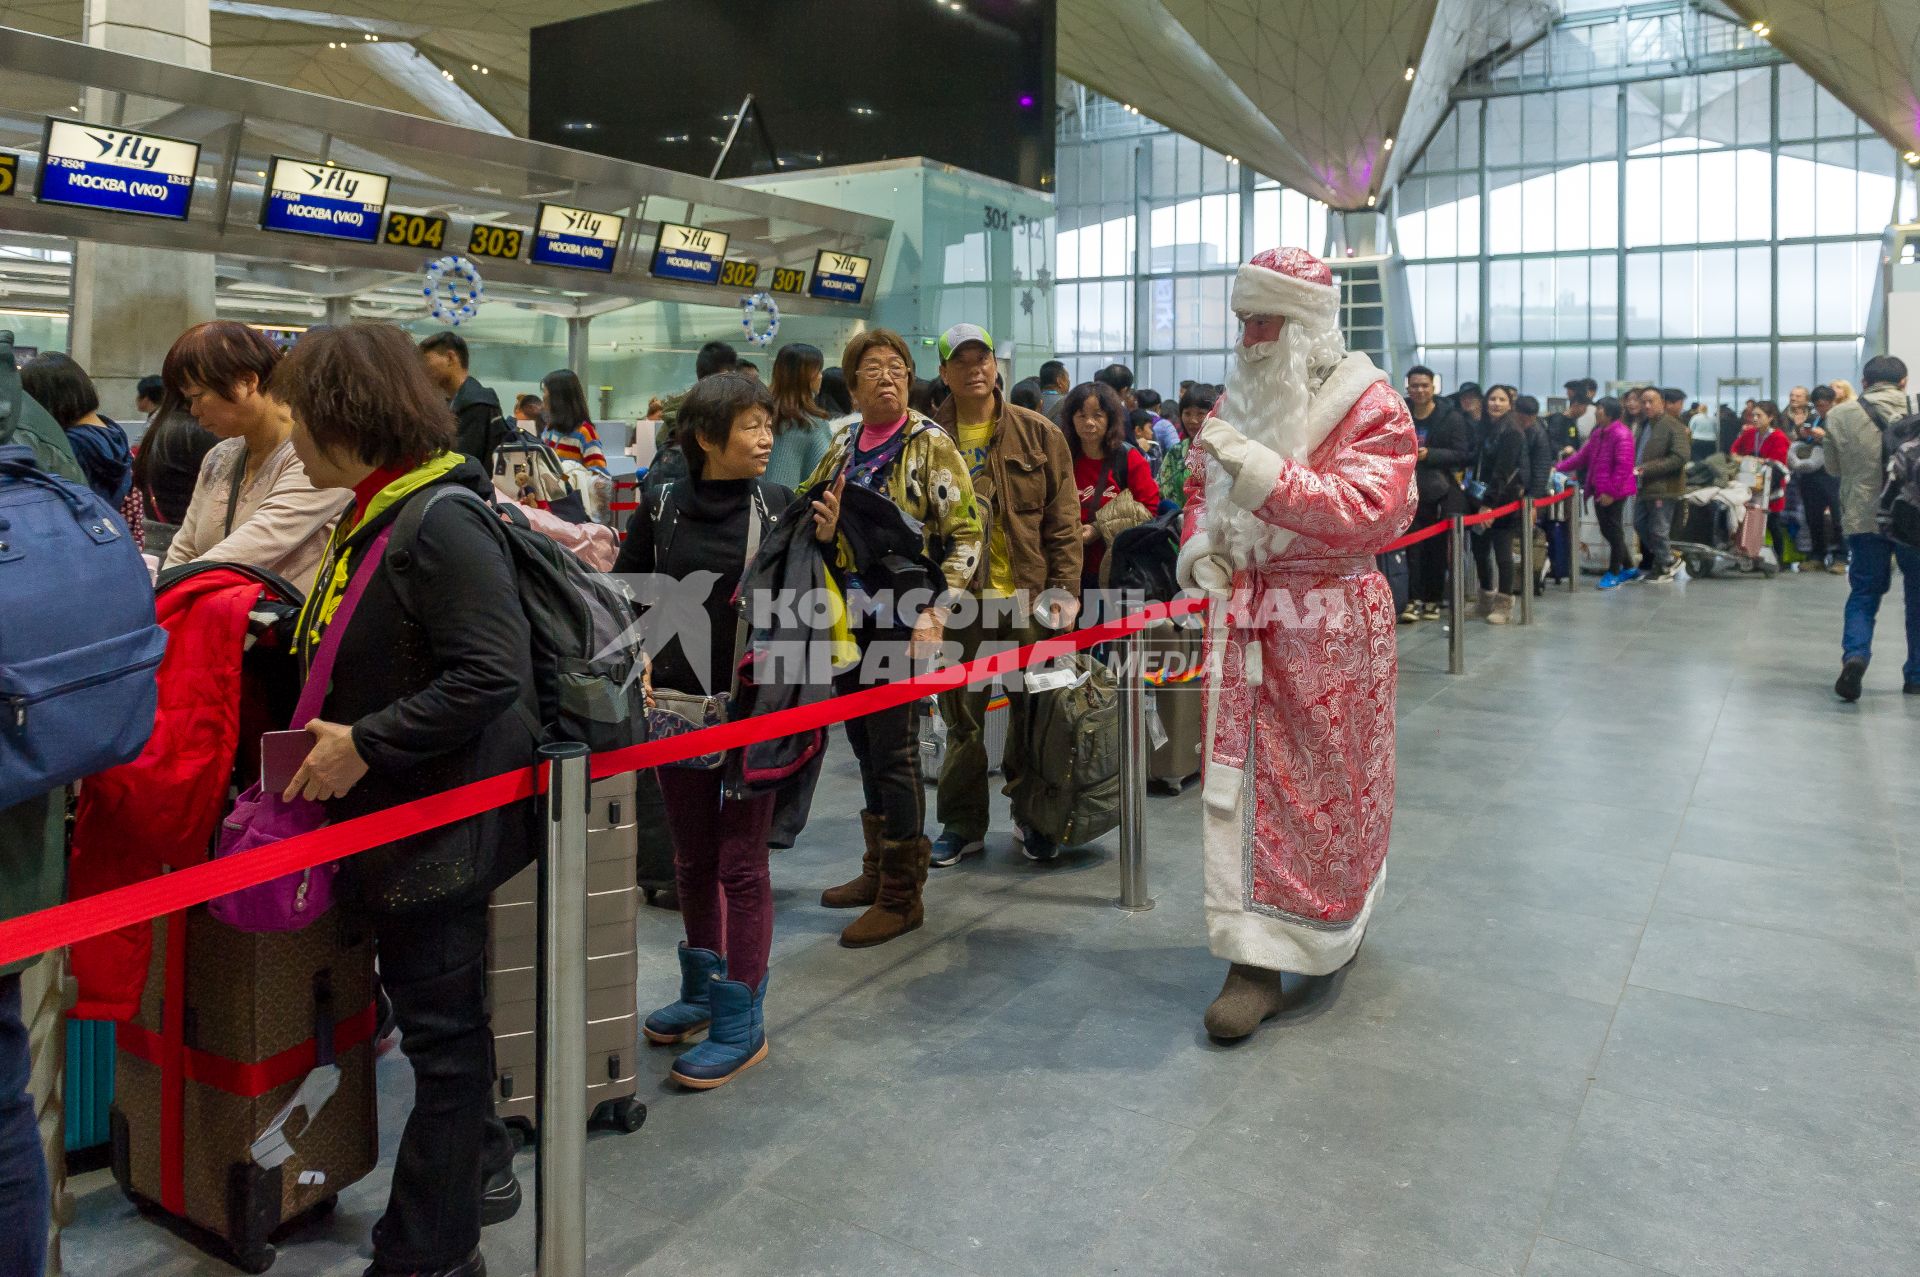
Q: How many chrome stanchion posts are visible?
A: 5